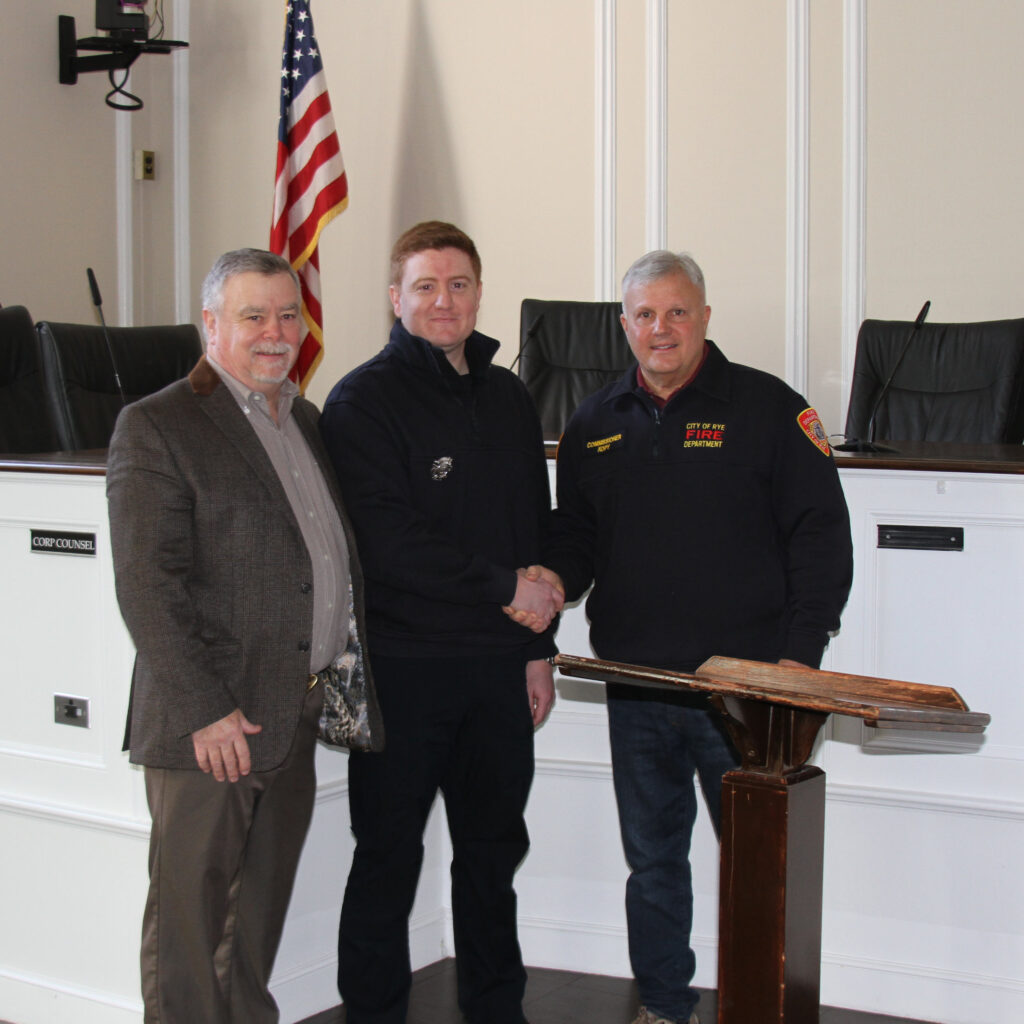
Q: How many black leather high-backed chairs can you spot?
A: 4